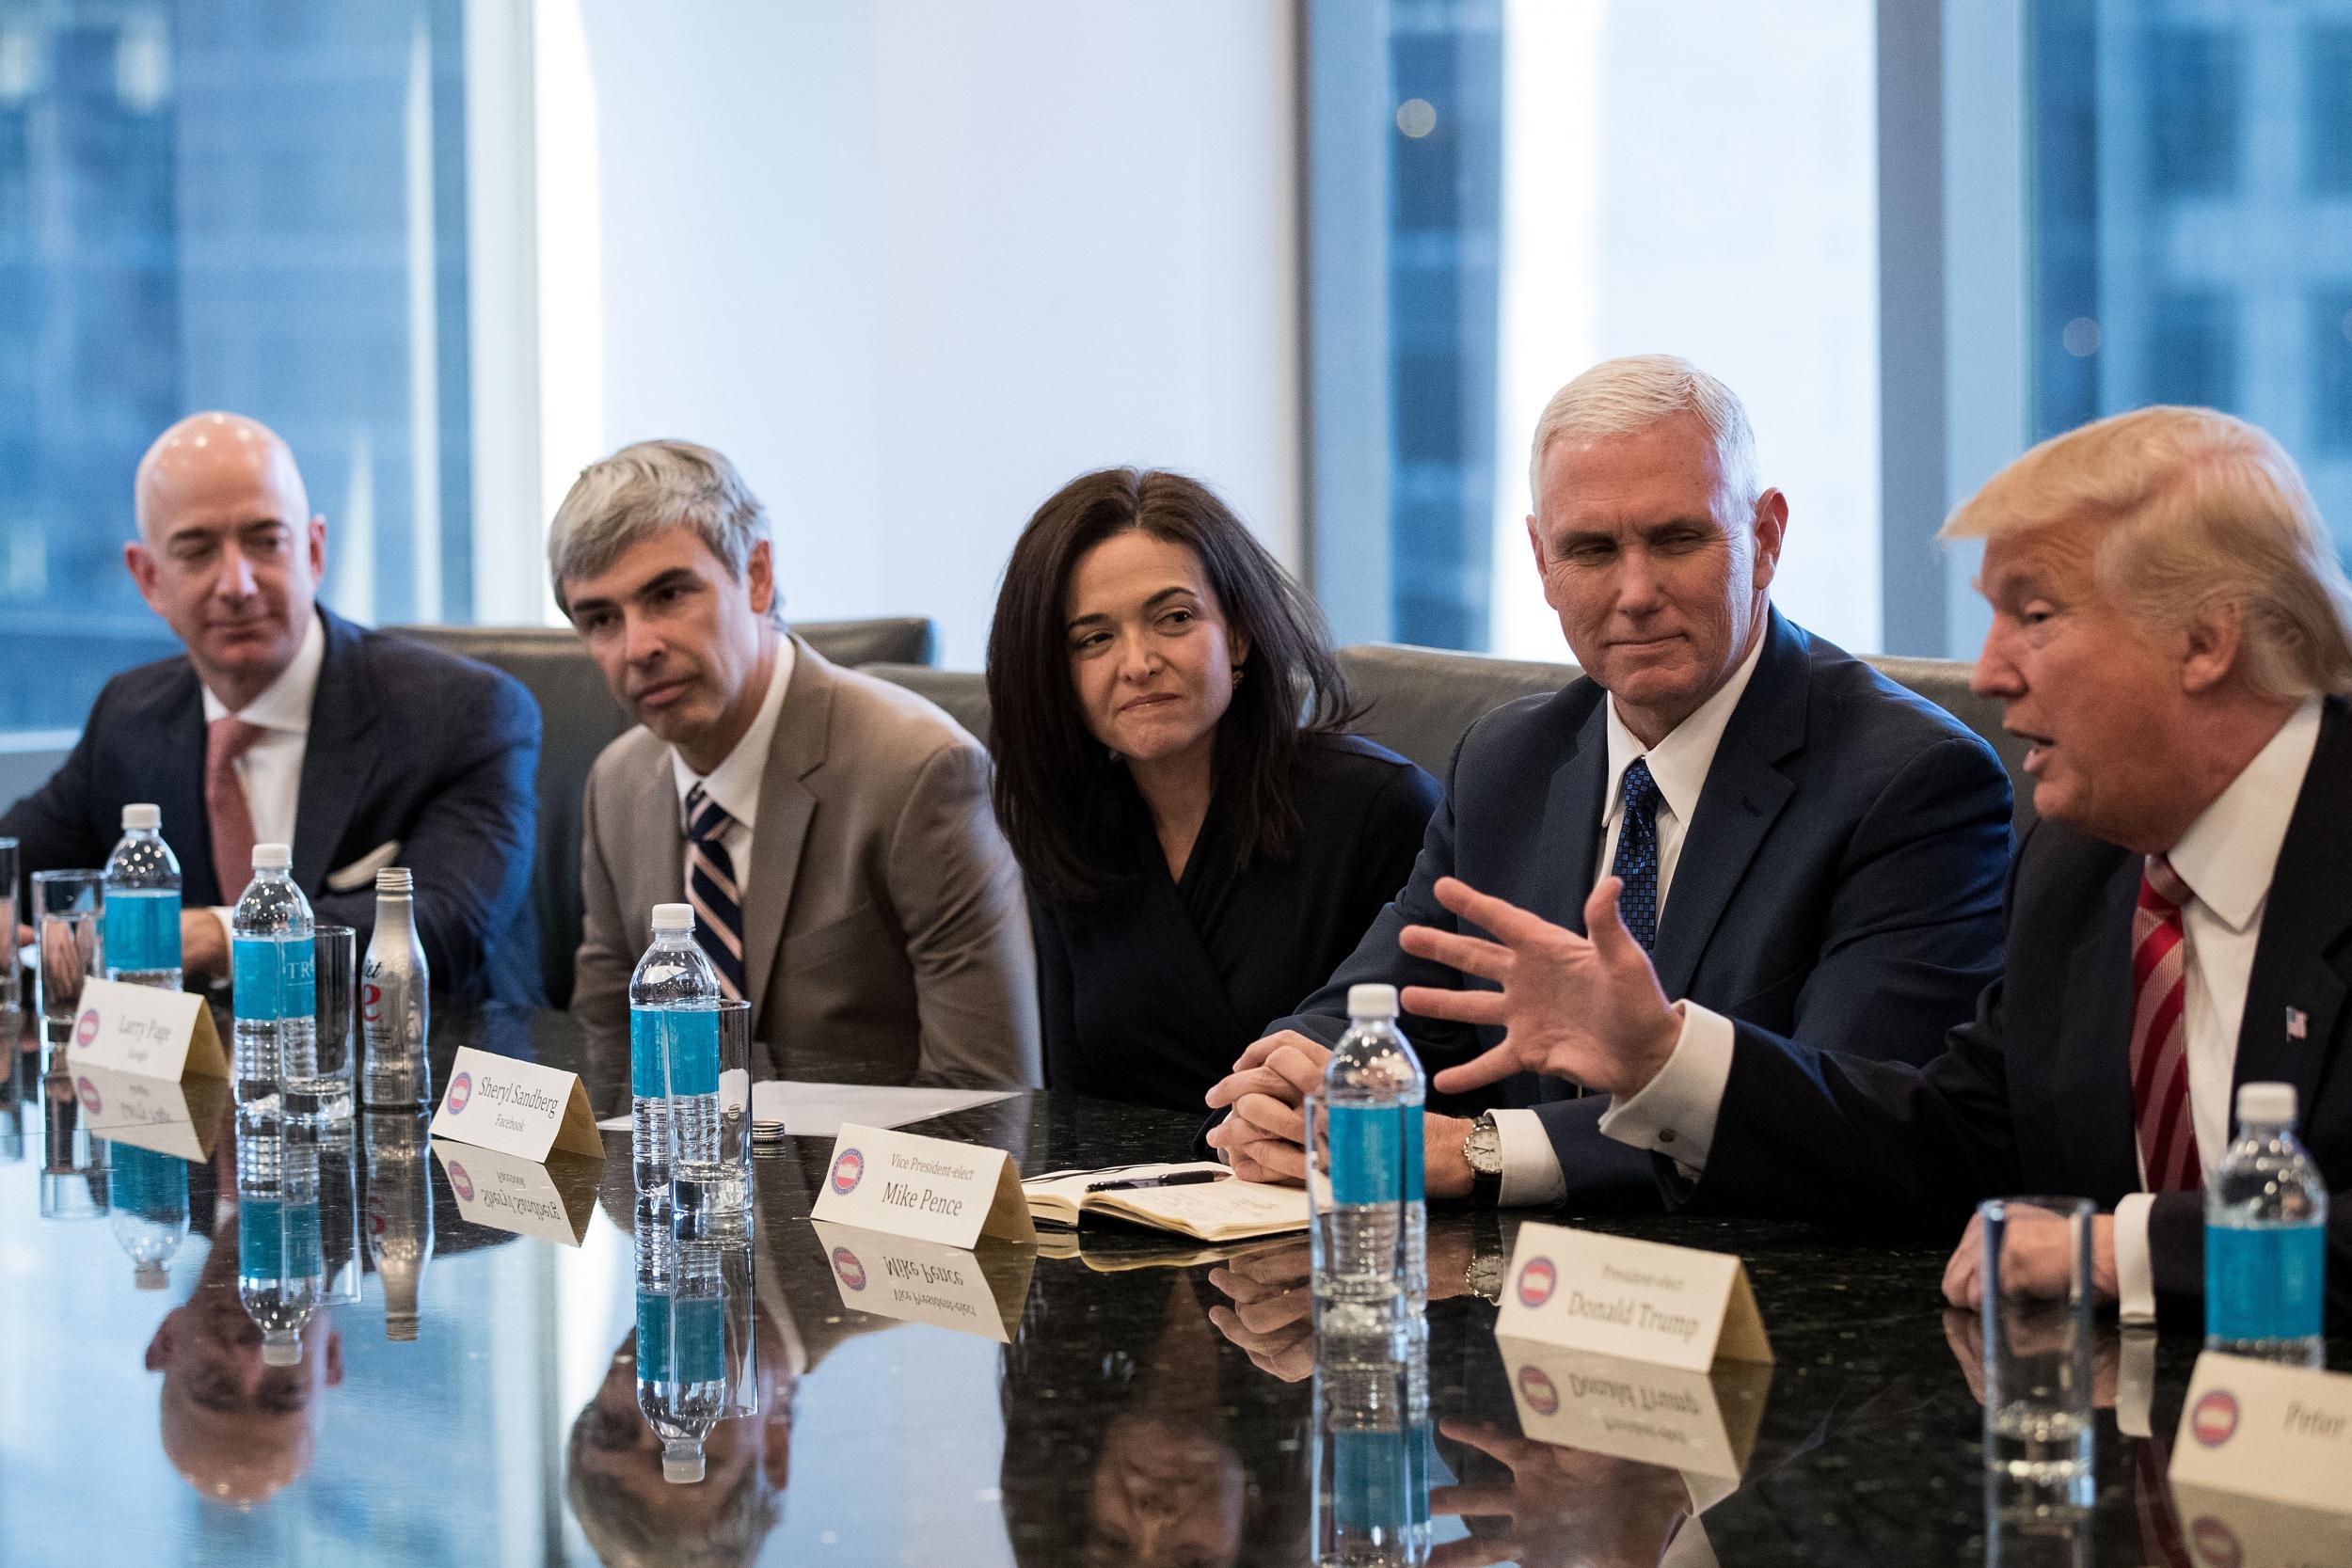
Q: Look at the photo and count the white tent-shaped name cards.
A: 5